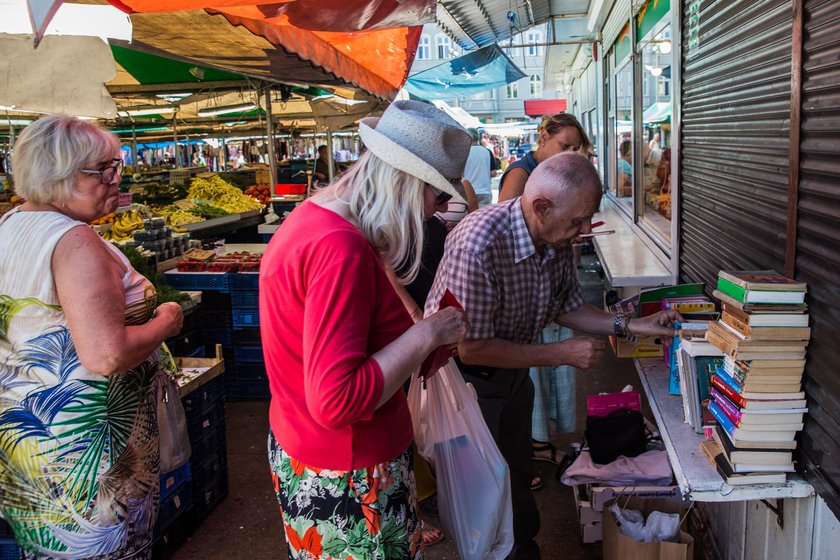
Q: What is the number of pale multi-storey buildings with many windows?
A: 1